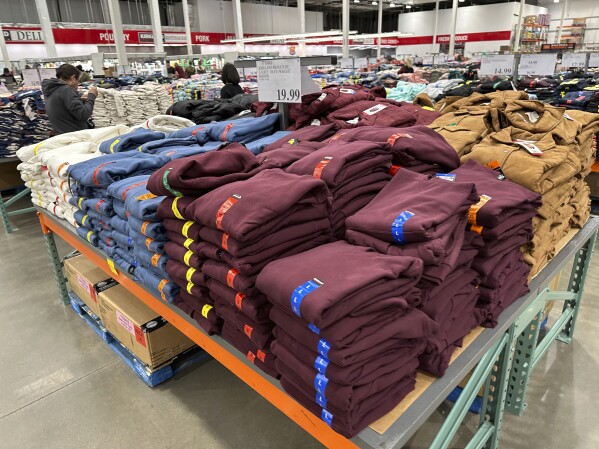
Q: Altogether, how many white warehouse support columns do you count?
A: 13